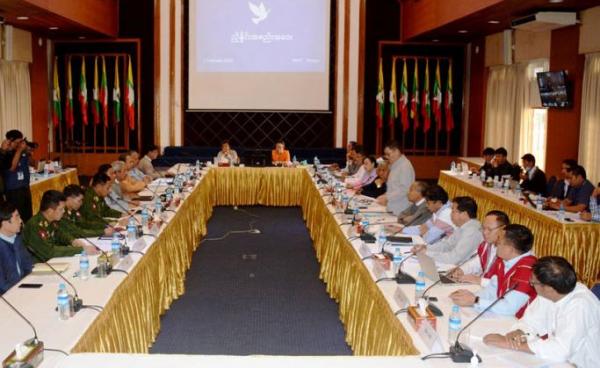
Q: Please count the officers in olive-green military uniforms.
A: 3